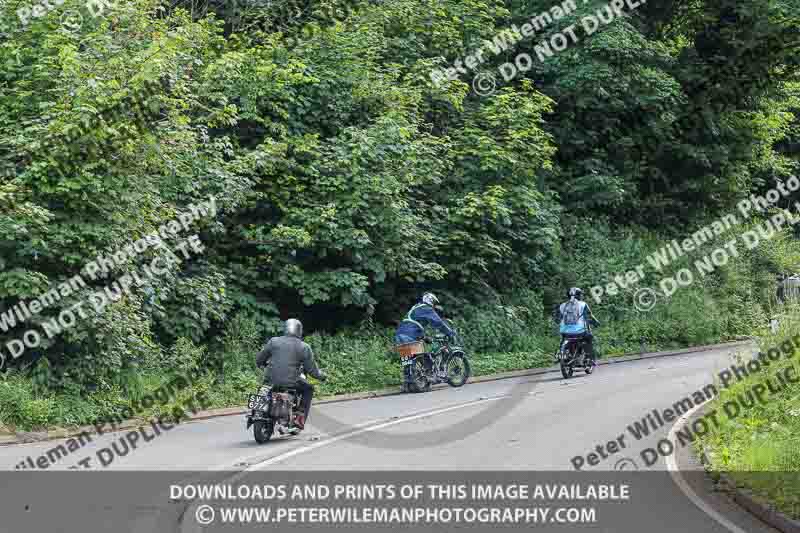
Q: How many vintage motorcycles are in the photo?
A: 3